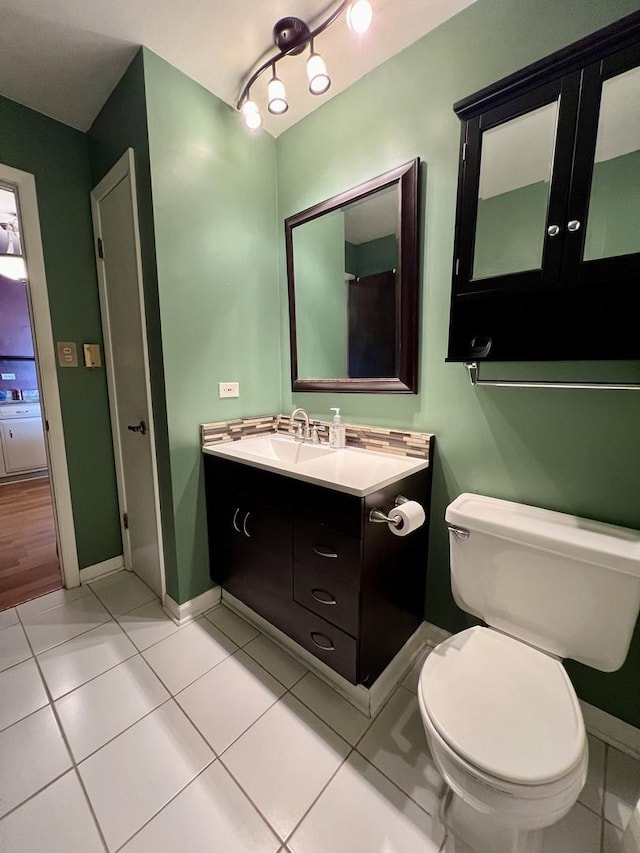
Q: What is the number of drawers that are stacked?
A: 3